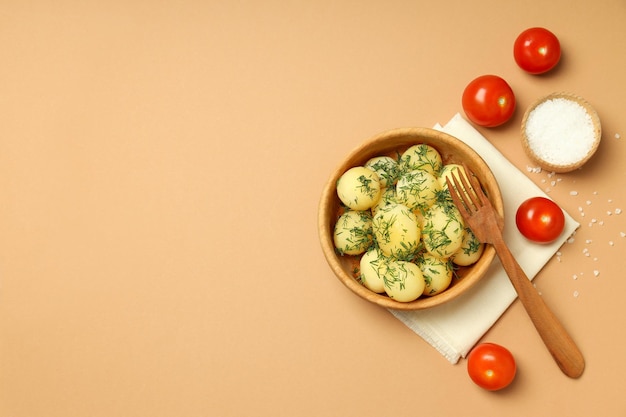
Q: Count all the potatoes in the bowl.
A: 13